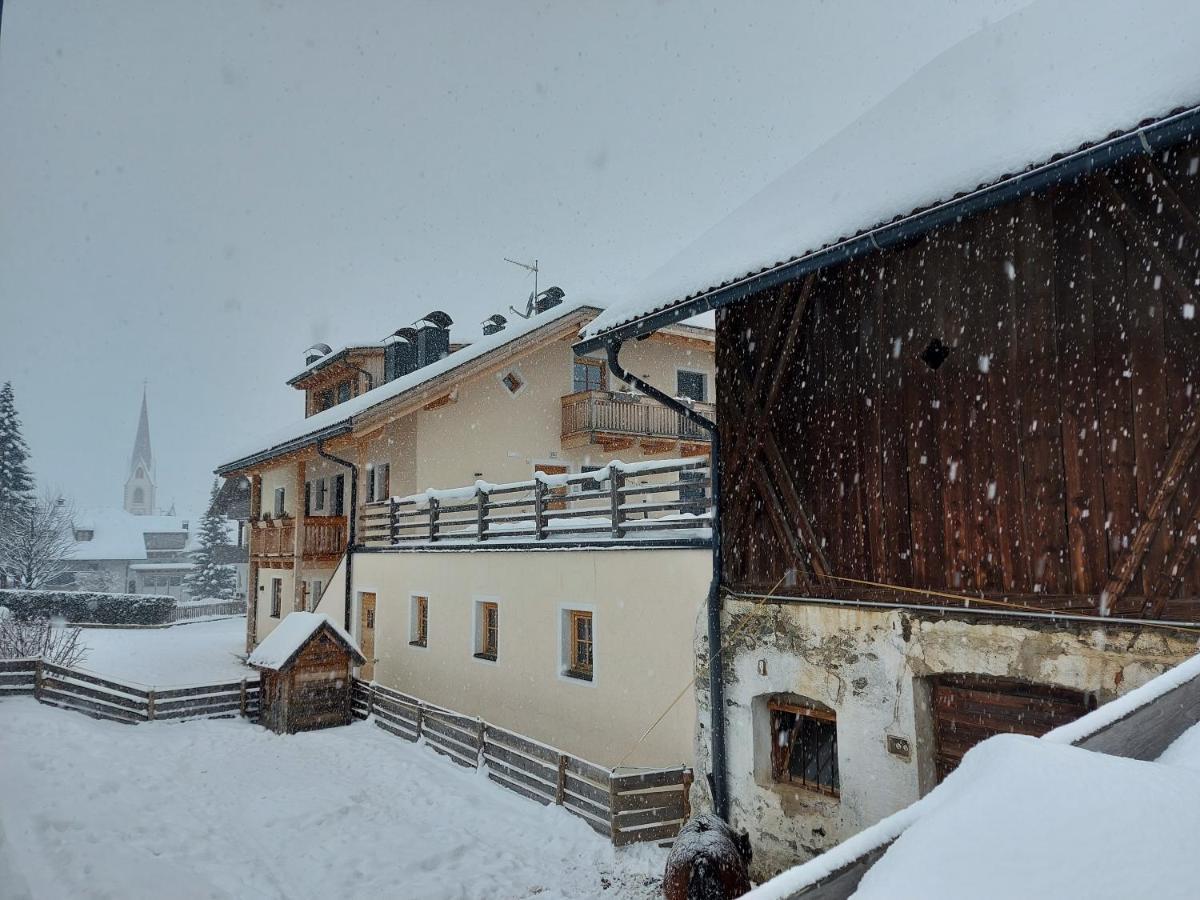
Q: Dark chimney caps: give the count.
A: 5